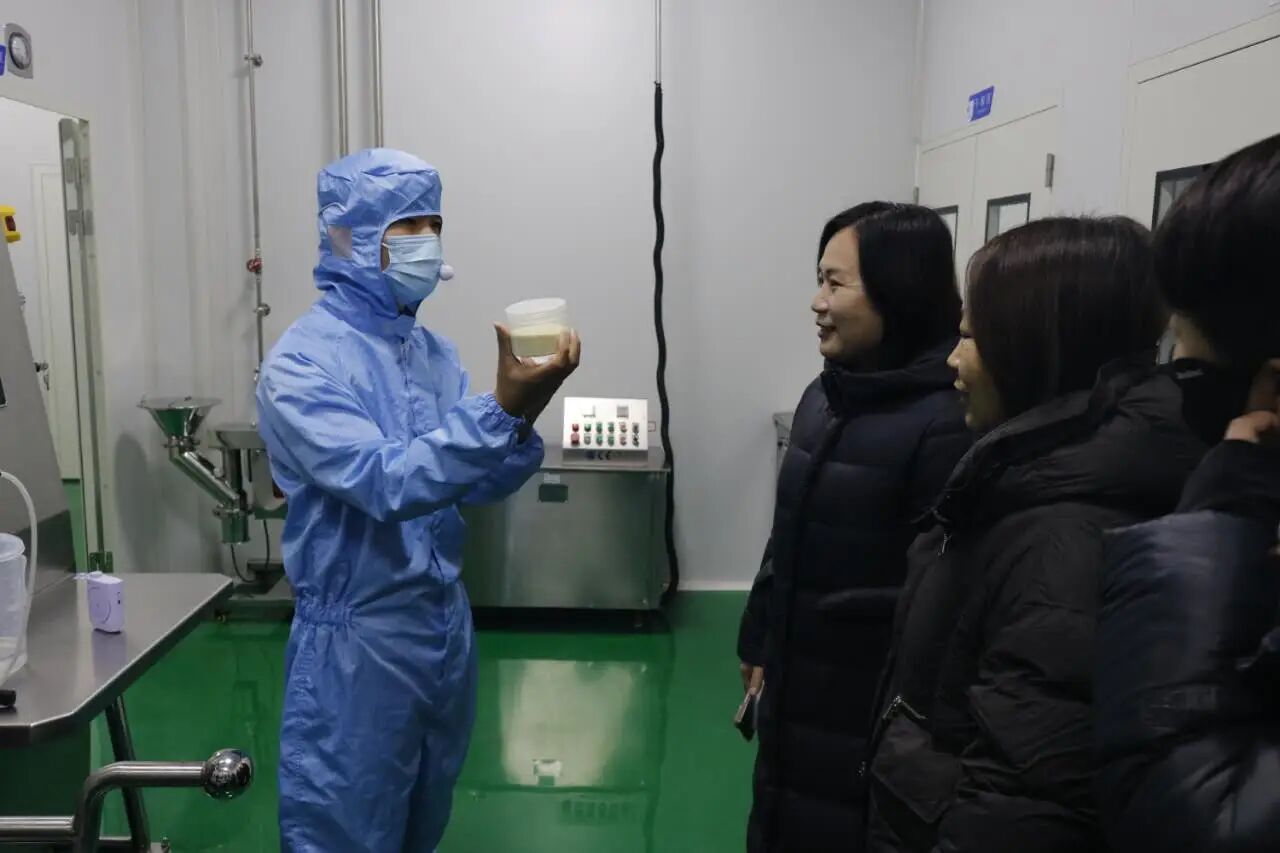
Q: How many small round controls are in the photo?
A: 12